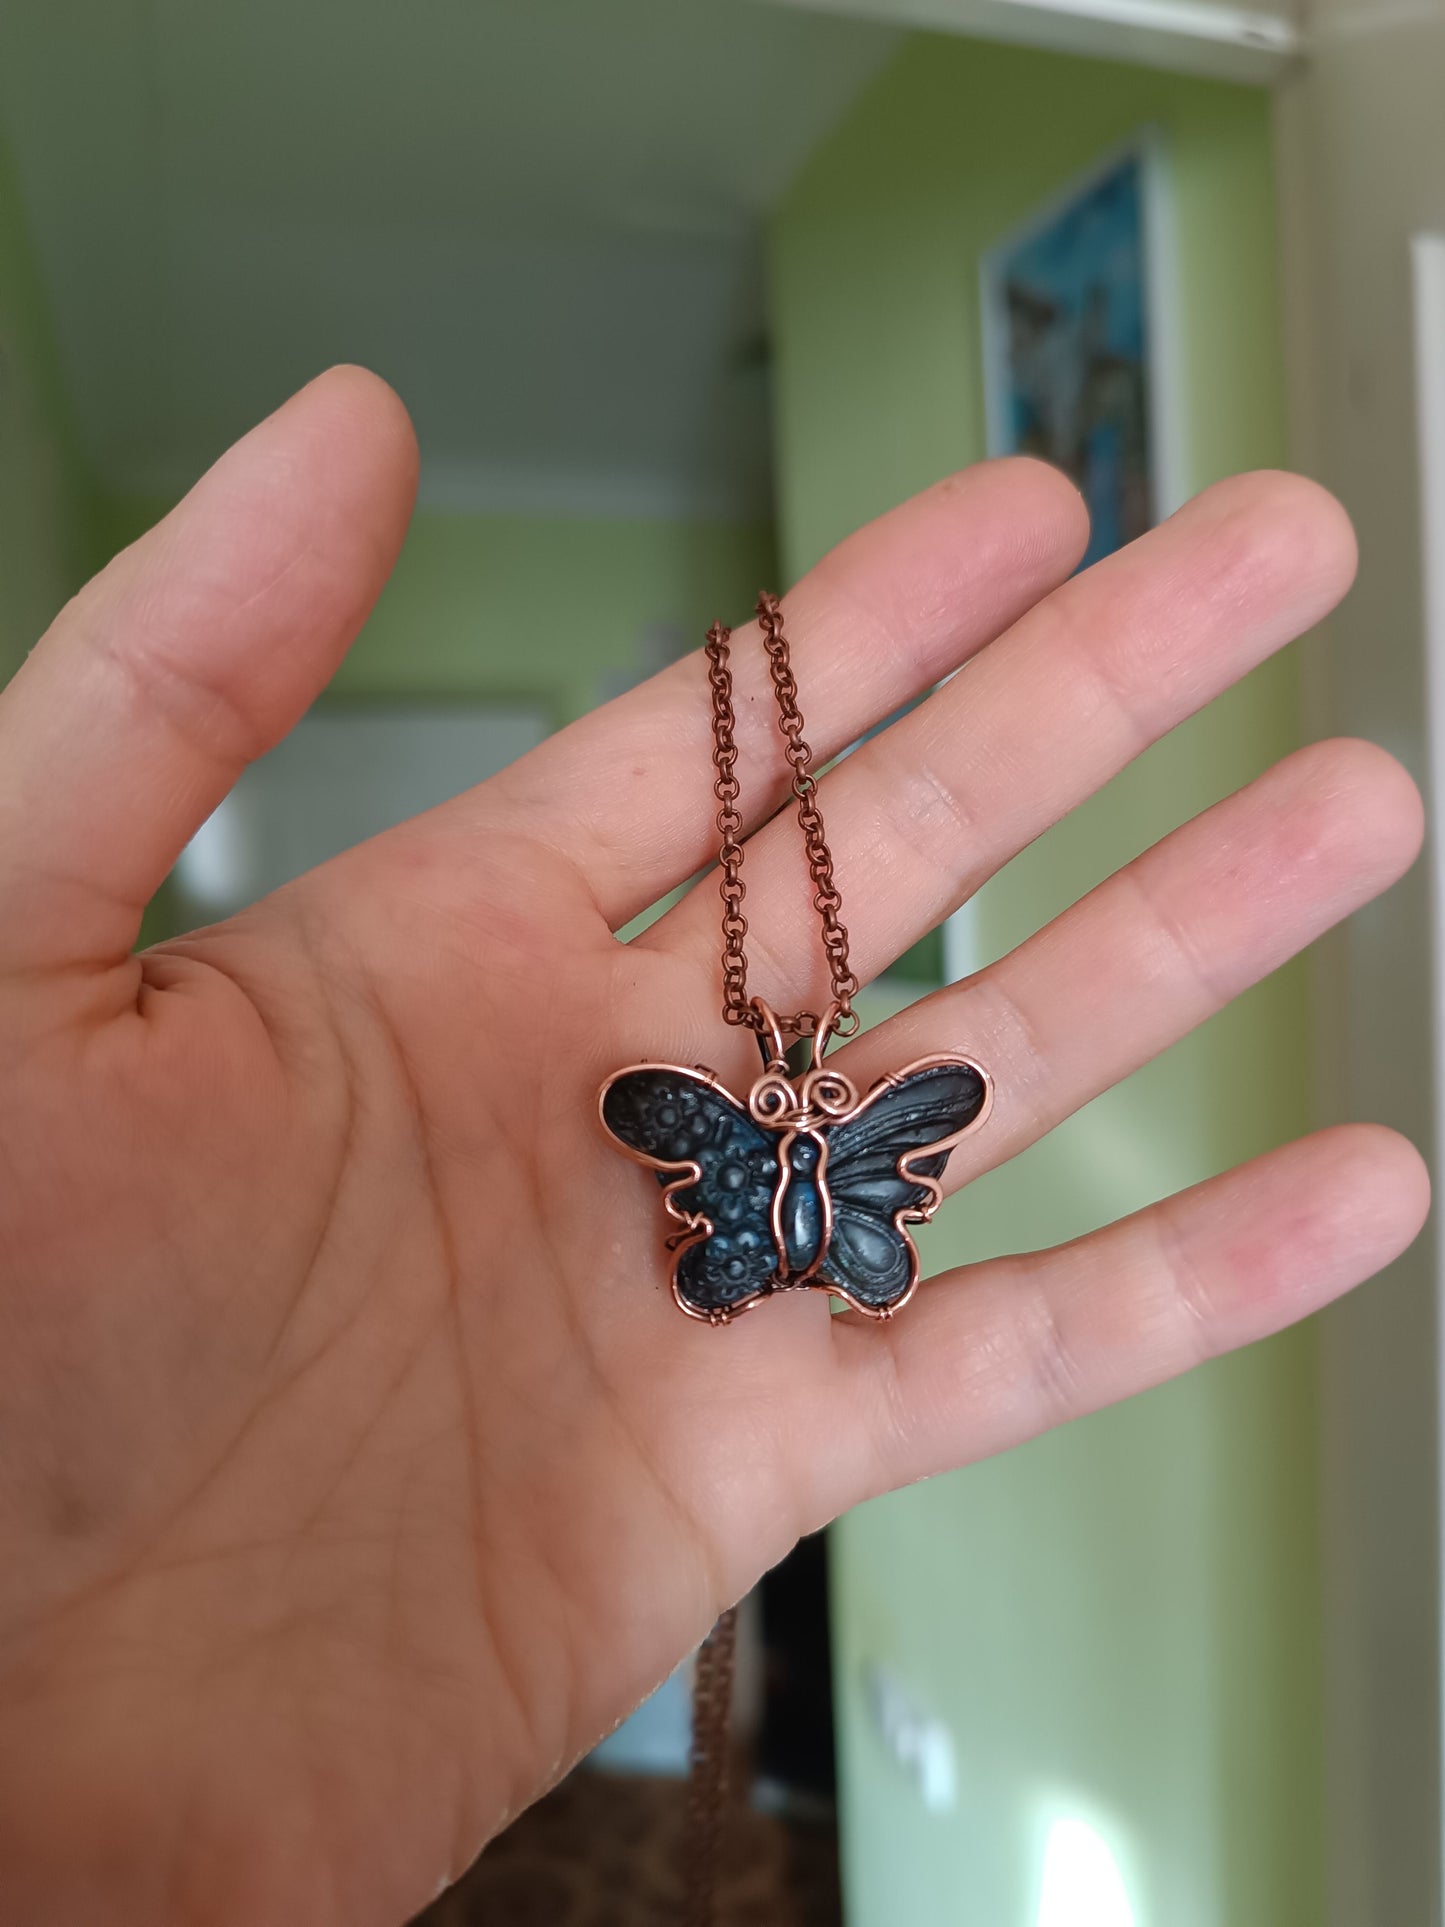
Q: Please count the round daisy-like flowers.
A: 3